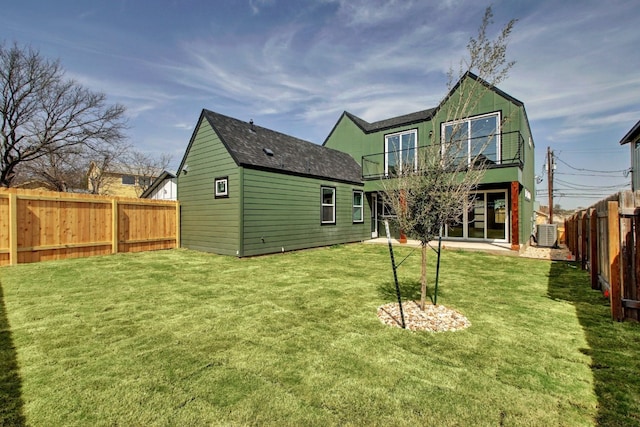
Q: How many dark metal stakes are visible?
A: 2